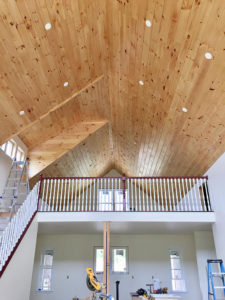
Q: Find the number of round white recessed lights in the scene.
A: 7